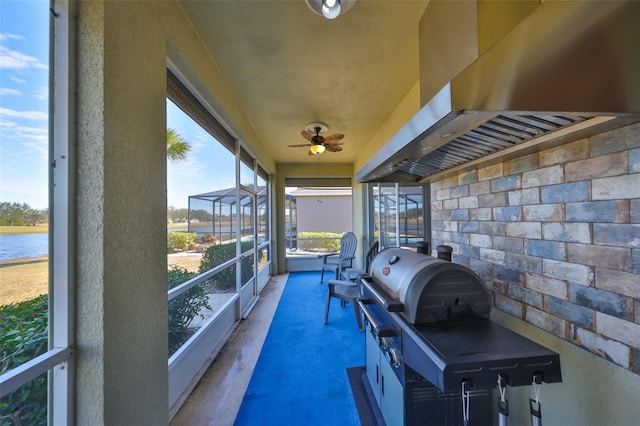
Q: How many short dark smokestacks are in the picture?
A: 2